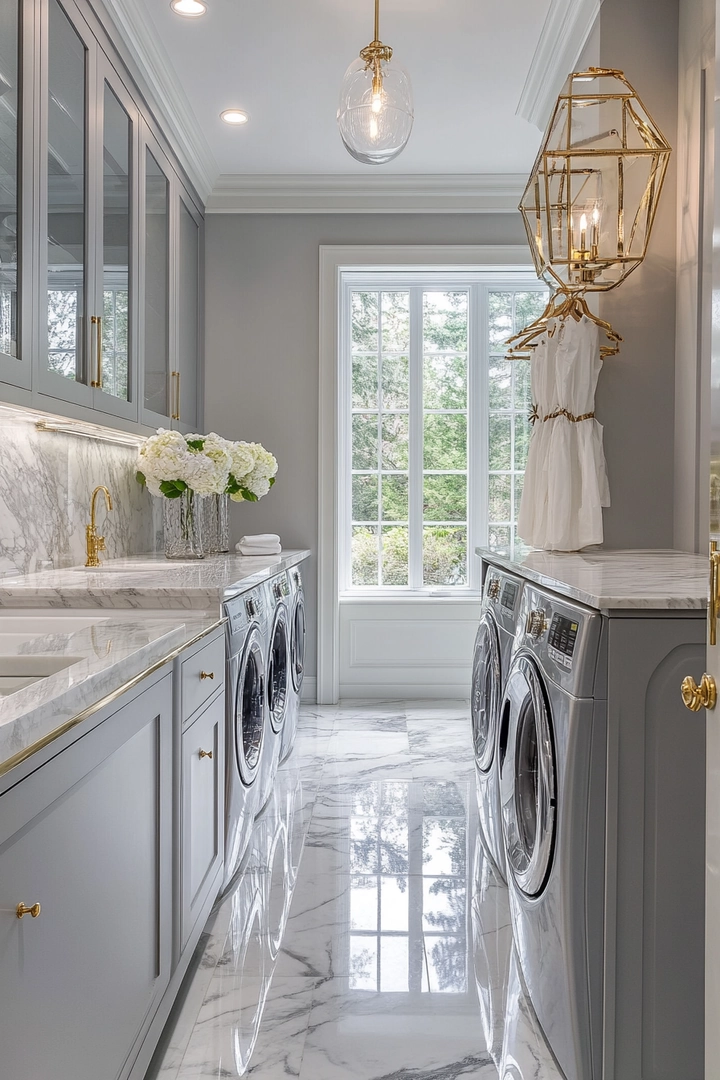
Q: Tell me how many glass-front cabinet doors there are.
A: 5